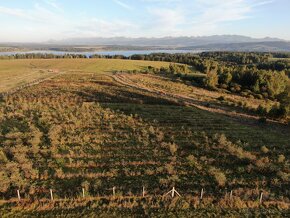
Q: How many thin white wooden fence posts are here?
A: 9